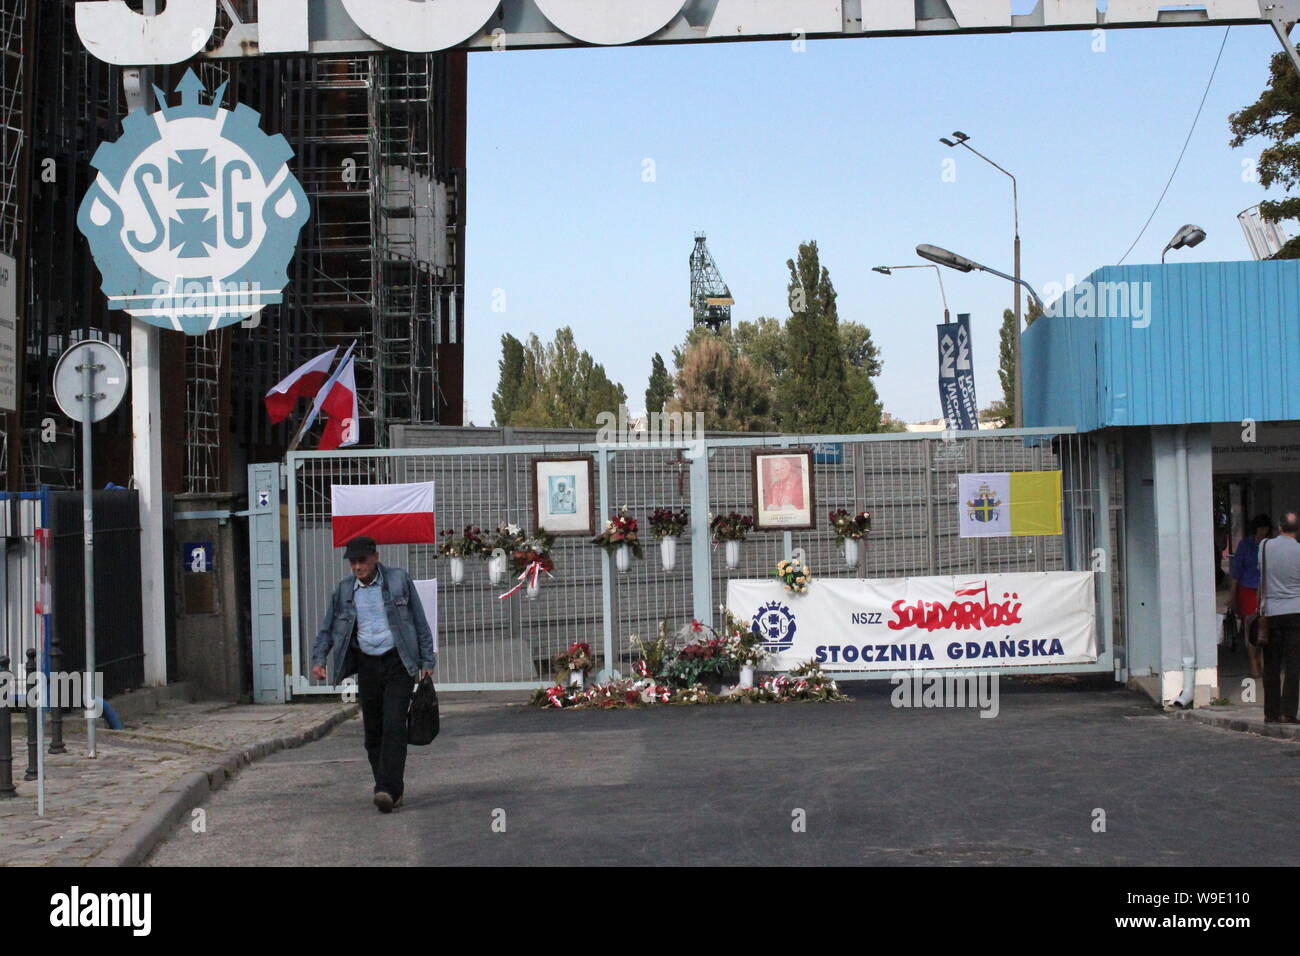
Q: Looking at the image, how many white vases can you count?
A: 9